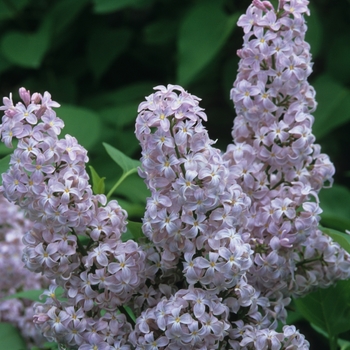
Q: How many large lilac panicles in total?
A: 3